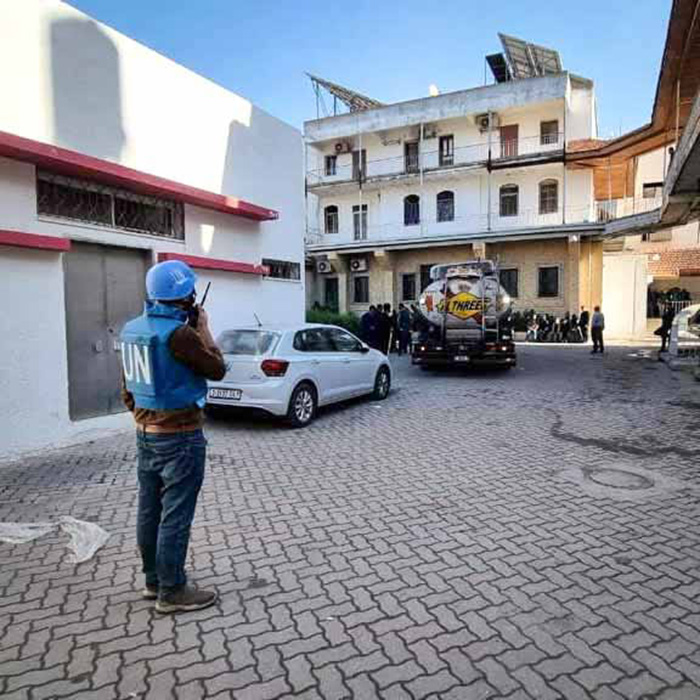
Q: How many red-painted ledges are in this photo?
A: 3